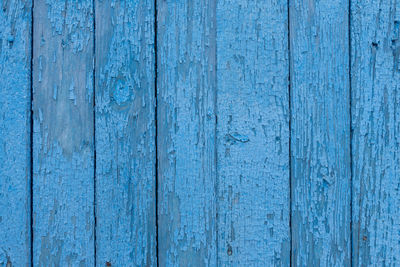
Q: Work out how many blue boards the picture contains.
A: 7